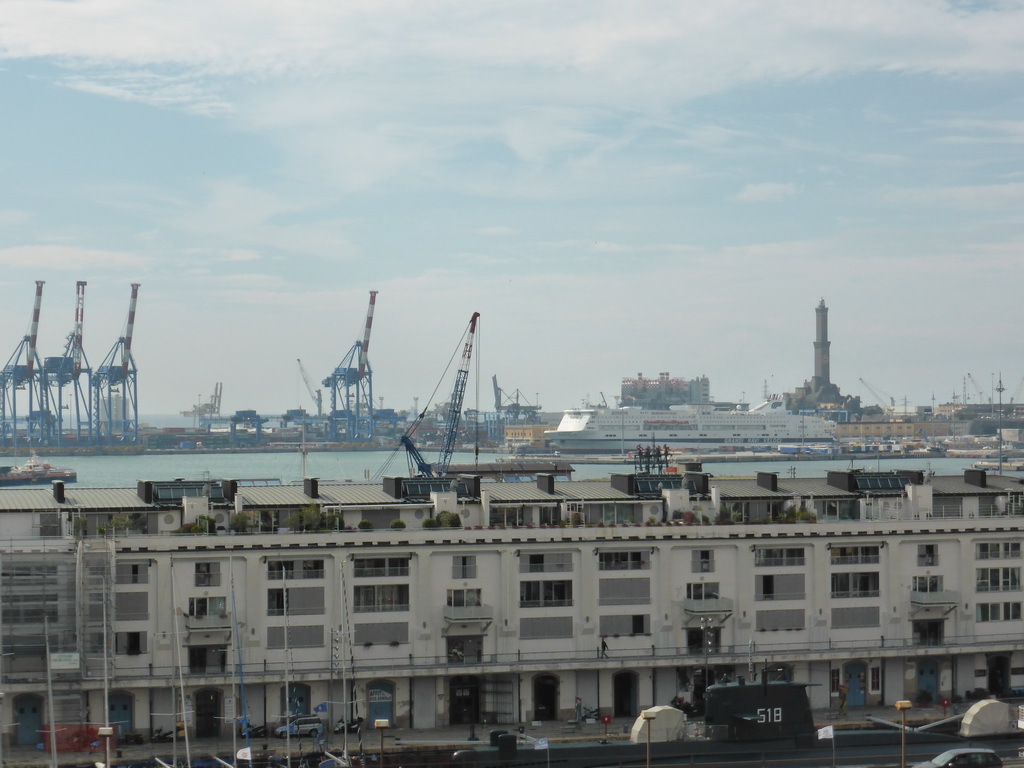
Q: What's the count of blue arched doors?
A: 6